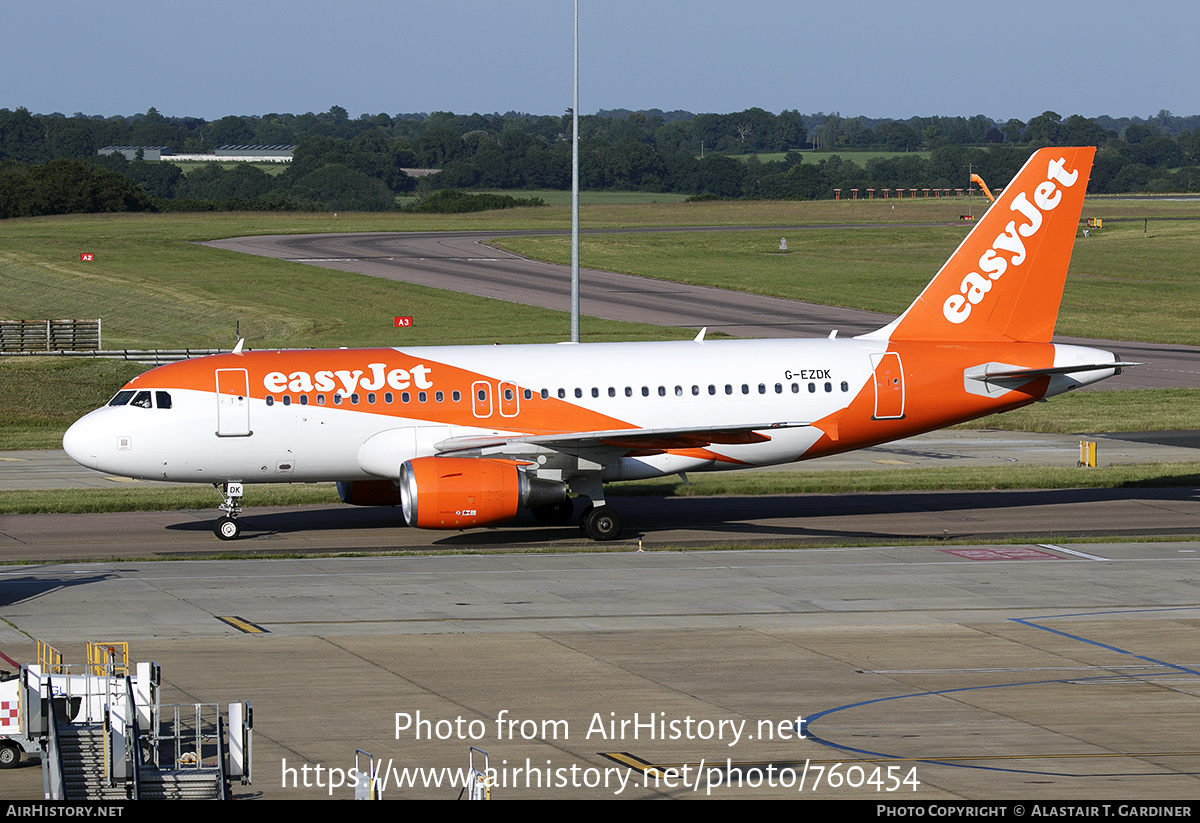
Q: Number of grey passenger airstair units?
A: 2